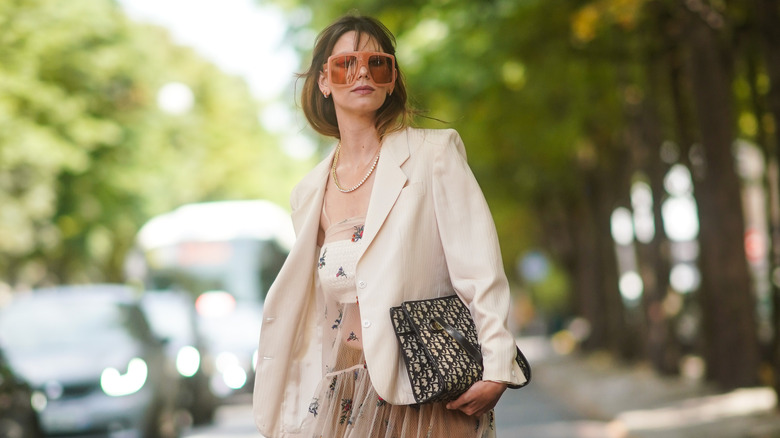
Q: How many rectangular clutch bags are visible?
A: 1